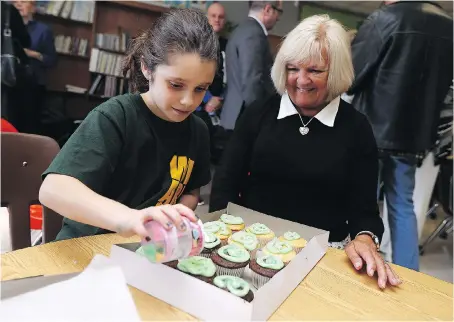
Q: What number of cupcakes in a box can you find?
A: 12